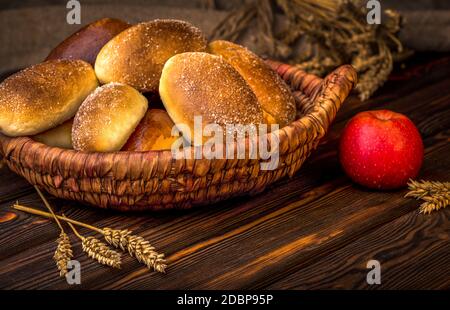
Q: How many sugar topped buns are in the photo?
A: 5